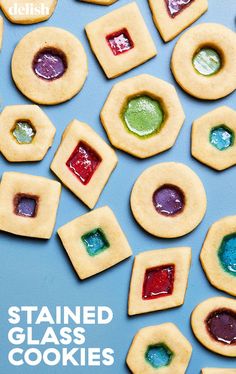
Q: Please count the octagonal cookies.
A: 2